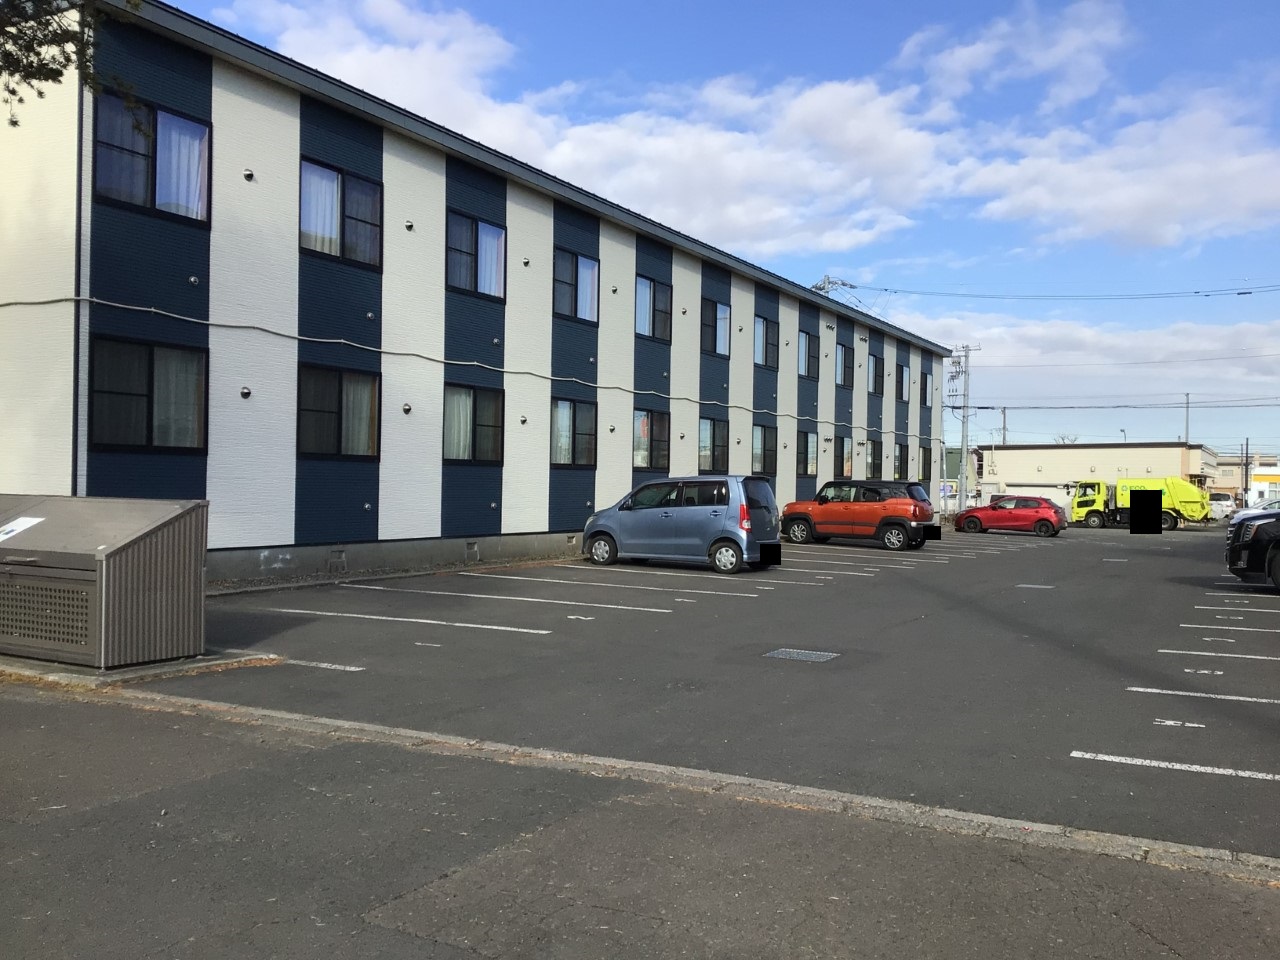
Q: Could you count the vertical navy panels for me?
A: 12